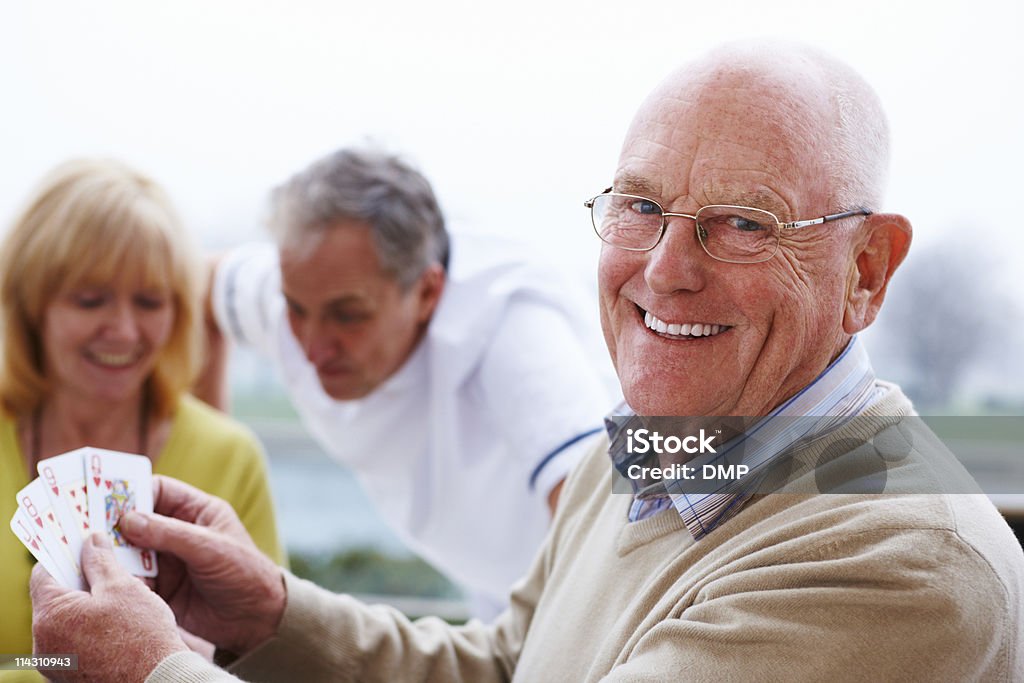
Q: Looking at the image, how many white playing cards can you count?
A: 4